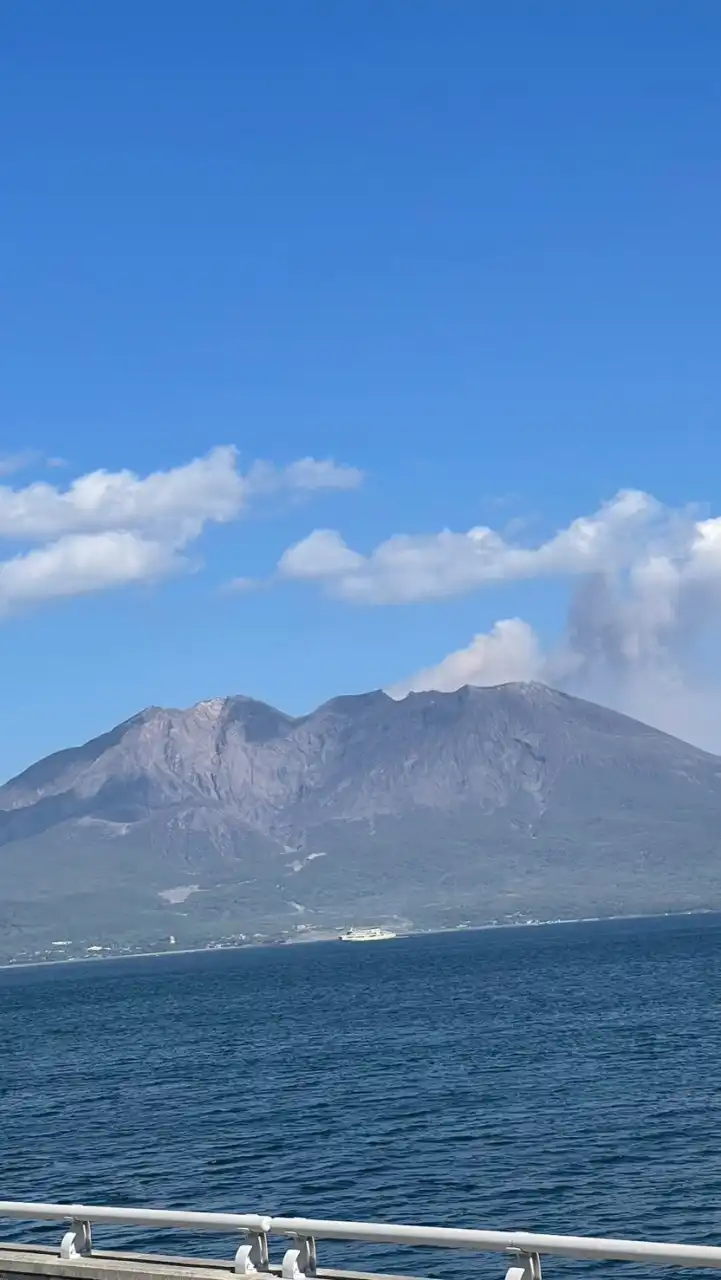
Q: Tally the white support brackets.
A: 4